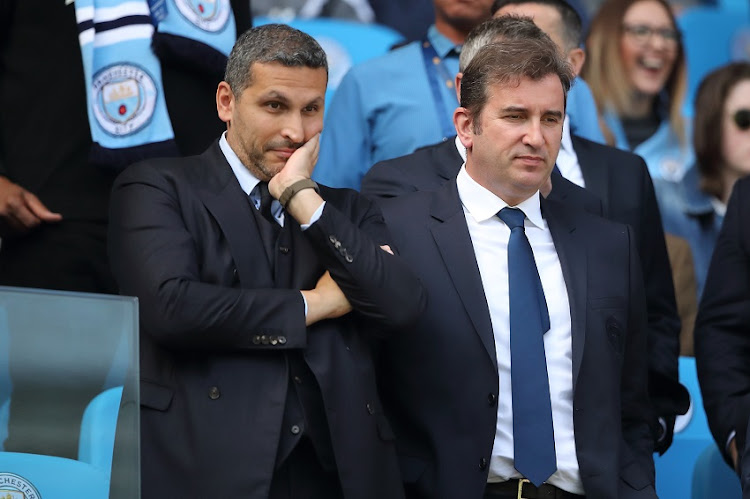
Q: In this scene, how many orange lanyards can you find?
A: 0